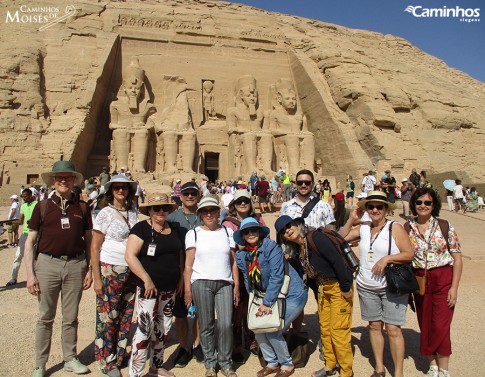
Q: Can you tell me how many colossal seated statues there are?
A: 4